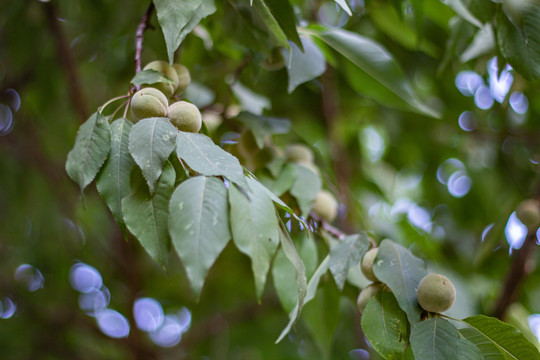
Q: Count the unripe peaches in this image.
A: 11